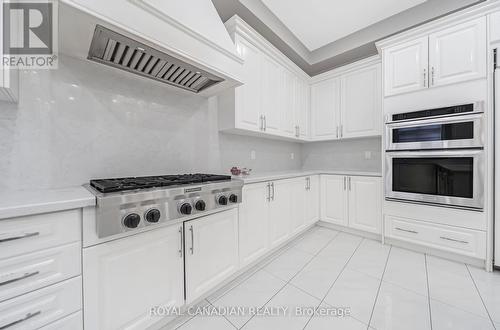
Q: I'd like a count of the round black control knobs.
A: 6